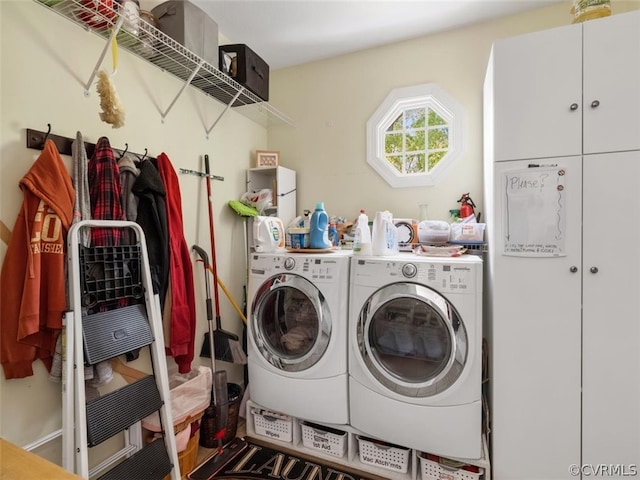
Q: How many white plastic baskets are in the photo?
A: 4